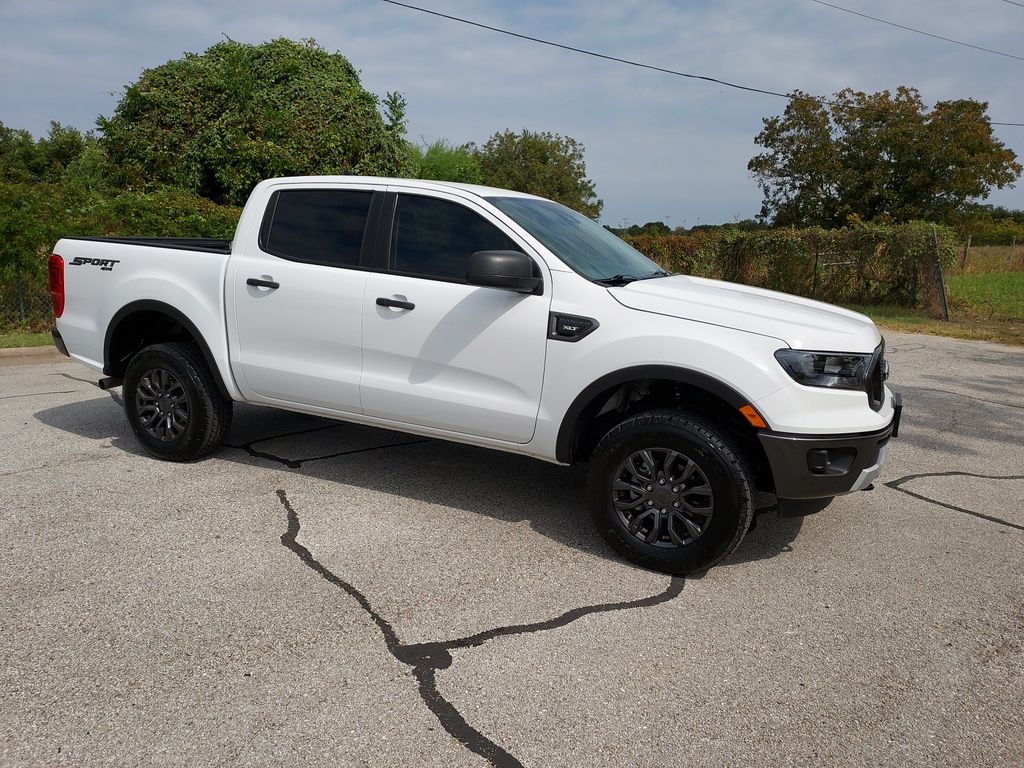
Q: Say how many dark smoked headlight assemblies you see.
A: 1